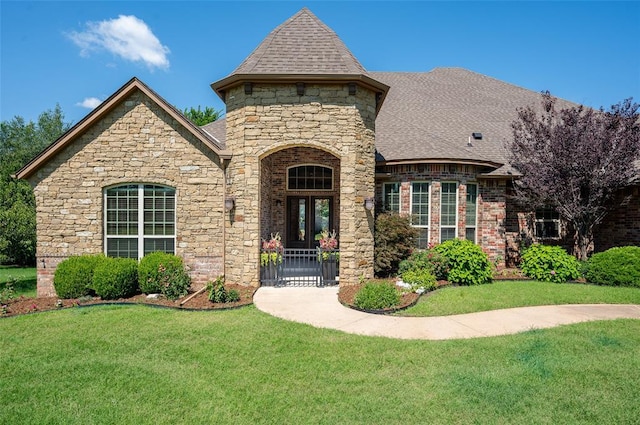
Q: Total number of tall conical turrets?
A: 1